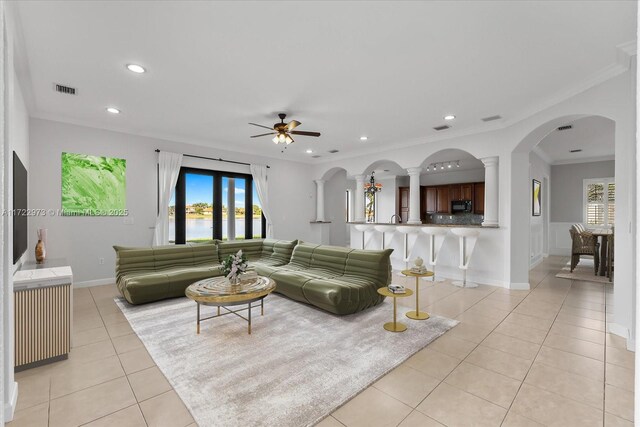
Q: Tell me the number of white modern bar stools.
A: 5